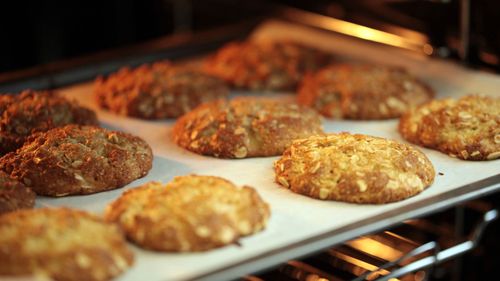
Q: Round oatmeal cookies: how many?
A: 11